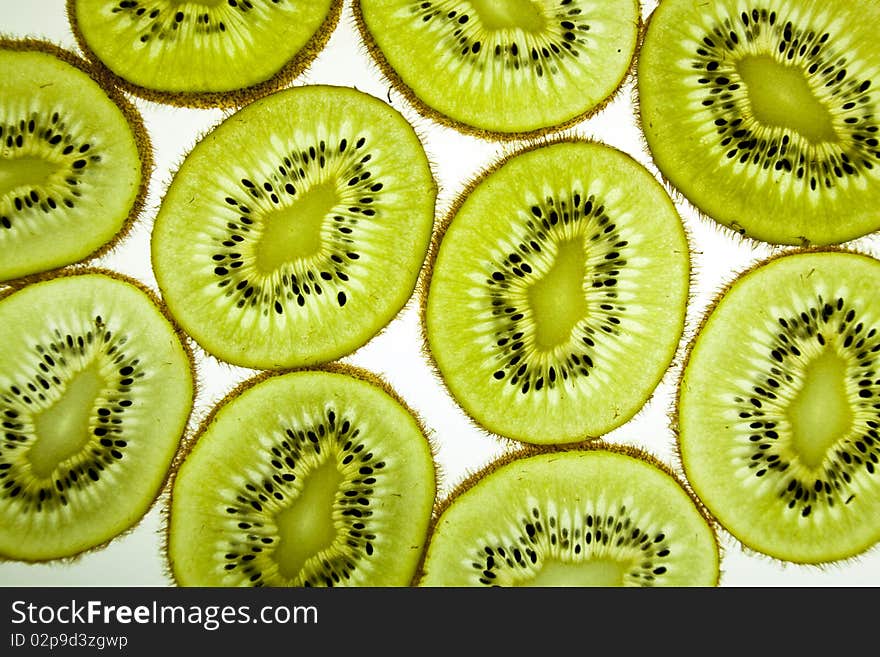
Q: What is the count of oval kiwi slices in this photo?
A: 10